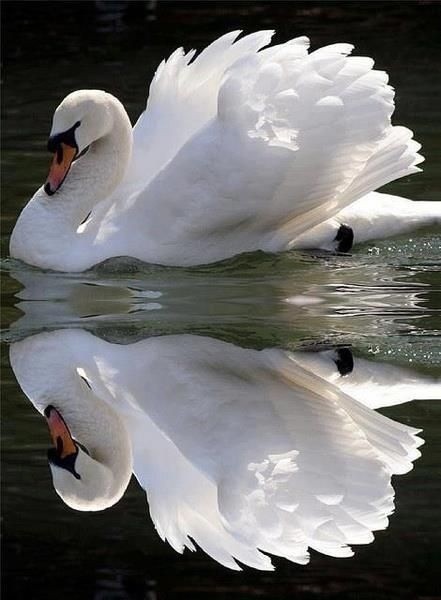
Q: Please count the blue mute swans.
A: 0